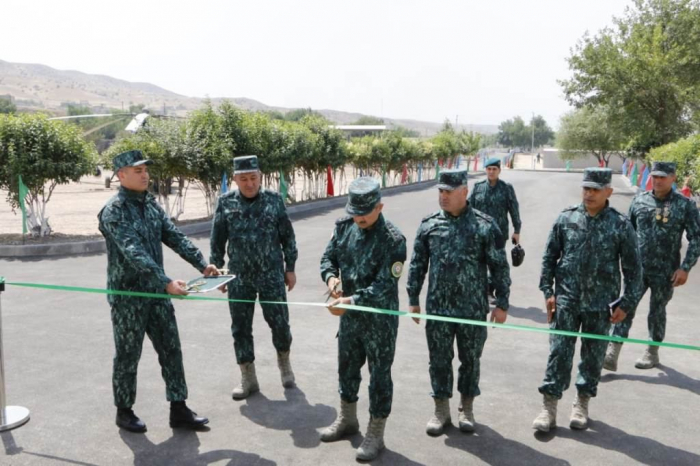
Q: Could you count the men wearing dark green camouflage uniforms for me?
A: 7